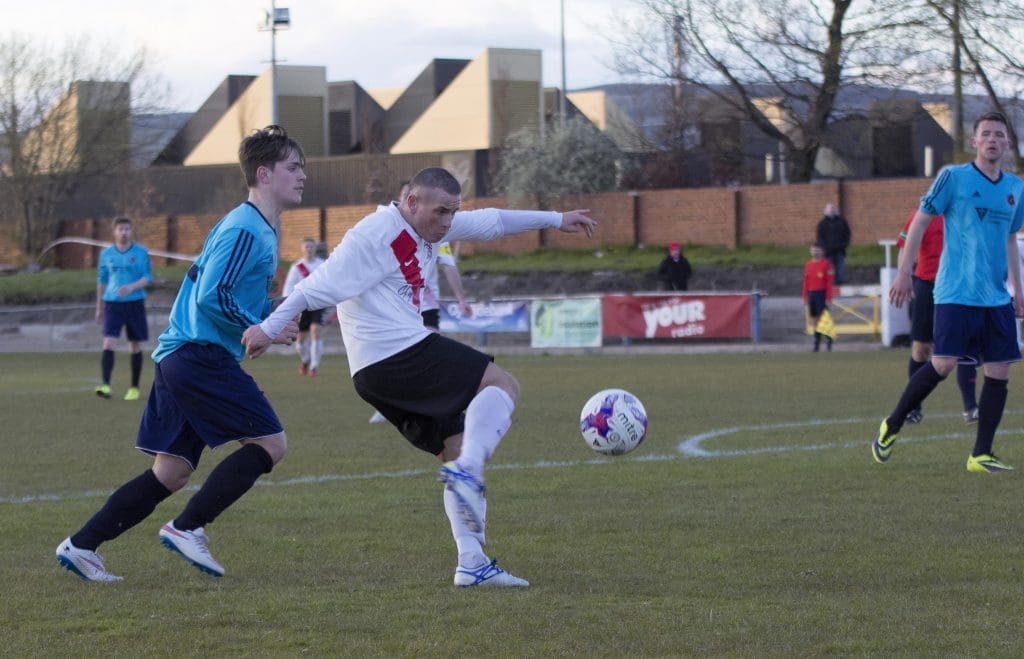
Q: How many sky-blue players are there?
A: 3